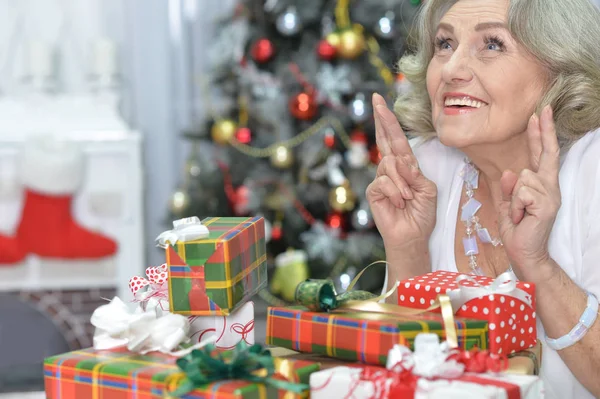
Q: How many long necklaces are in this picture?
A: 1